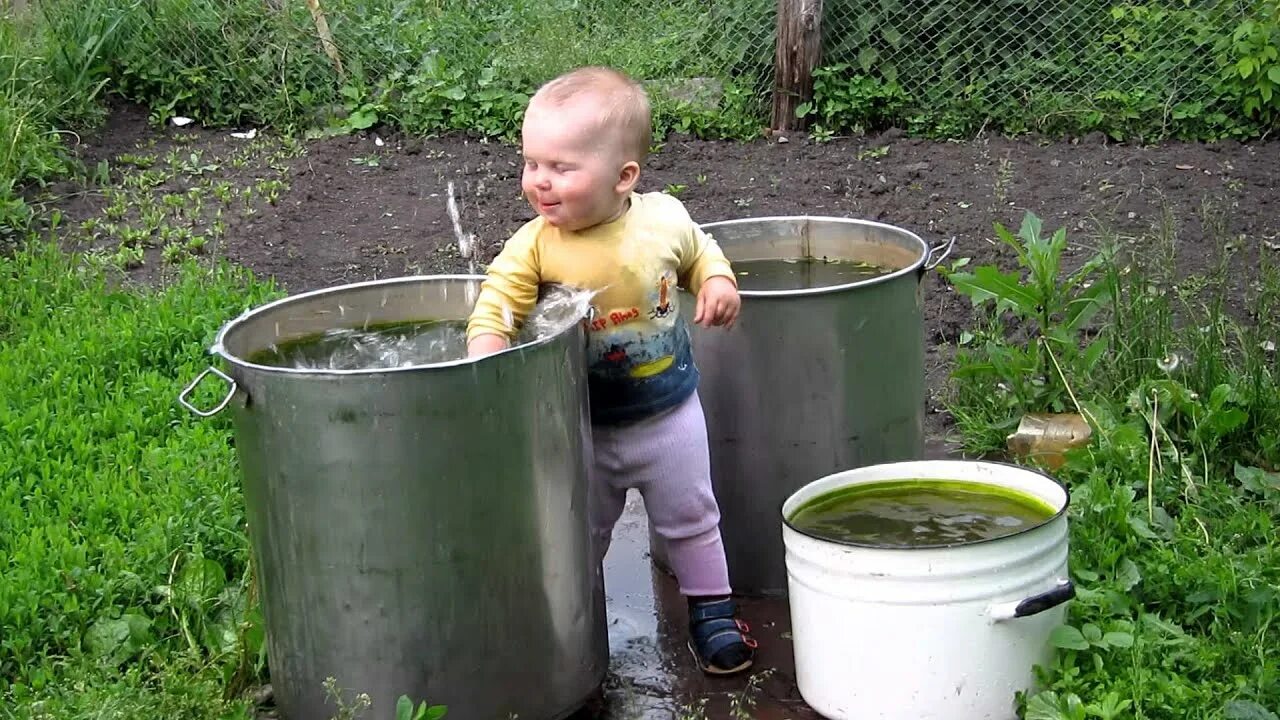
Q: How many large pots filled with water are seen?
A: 3